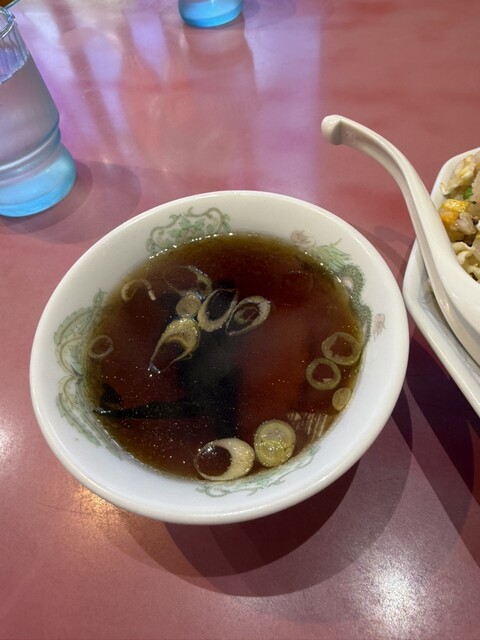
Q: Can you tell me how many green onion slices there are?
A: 12